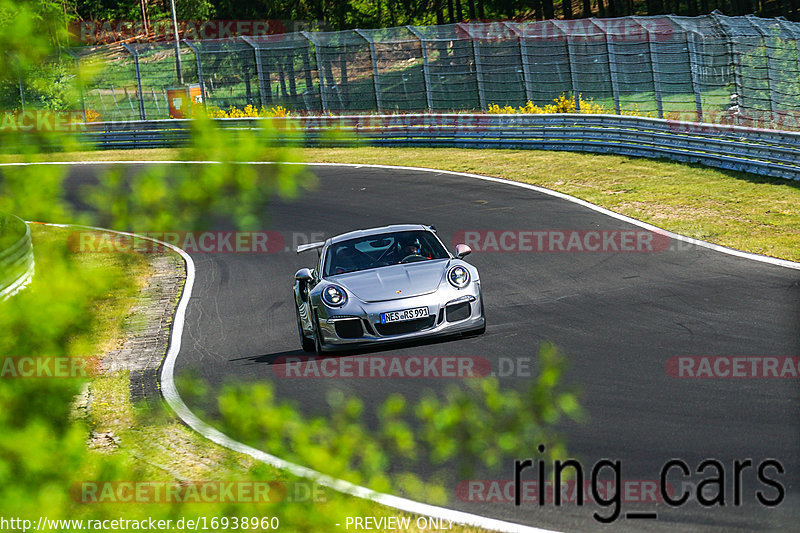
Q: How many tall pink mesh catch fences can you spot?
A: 0